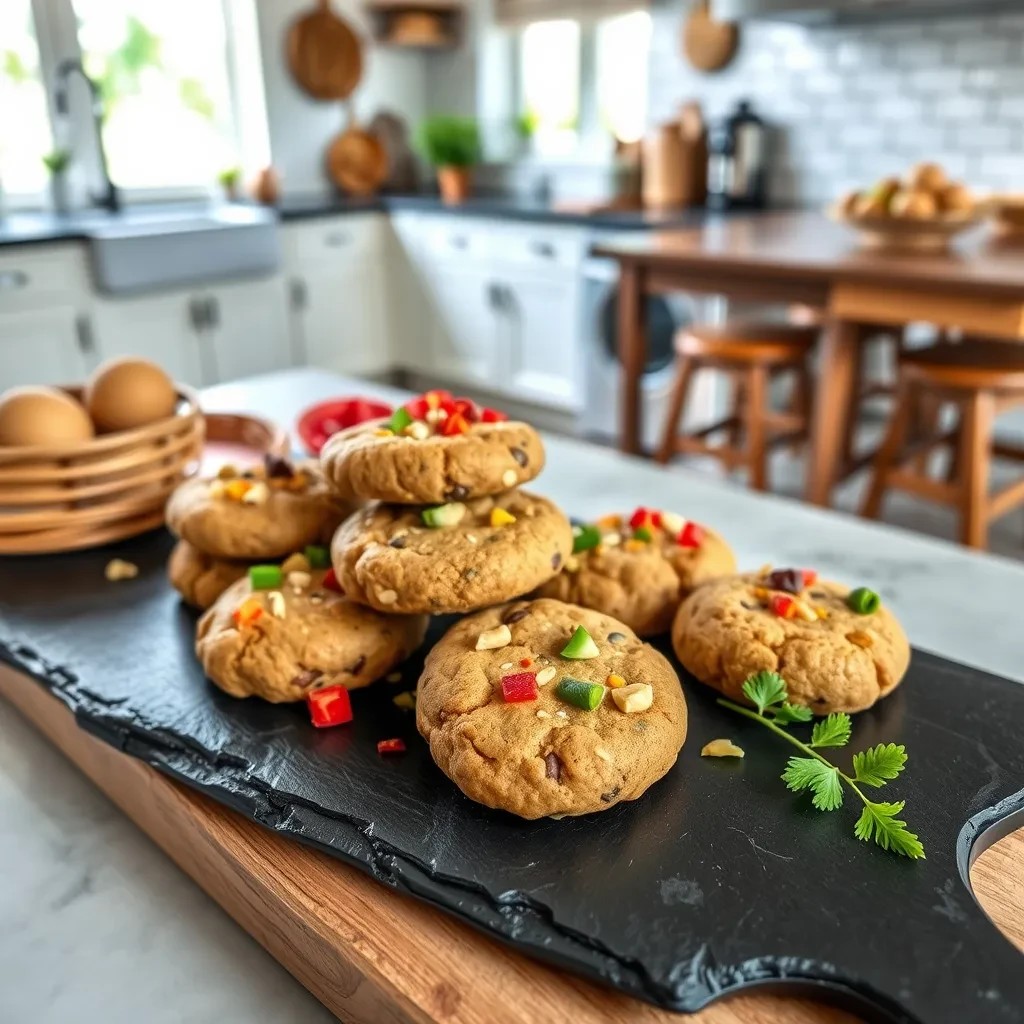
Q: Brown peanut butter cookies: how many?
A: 8